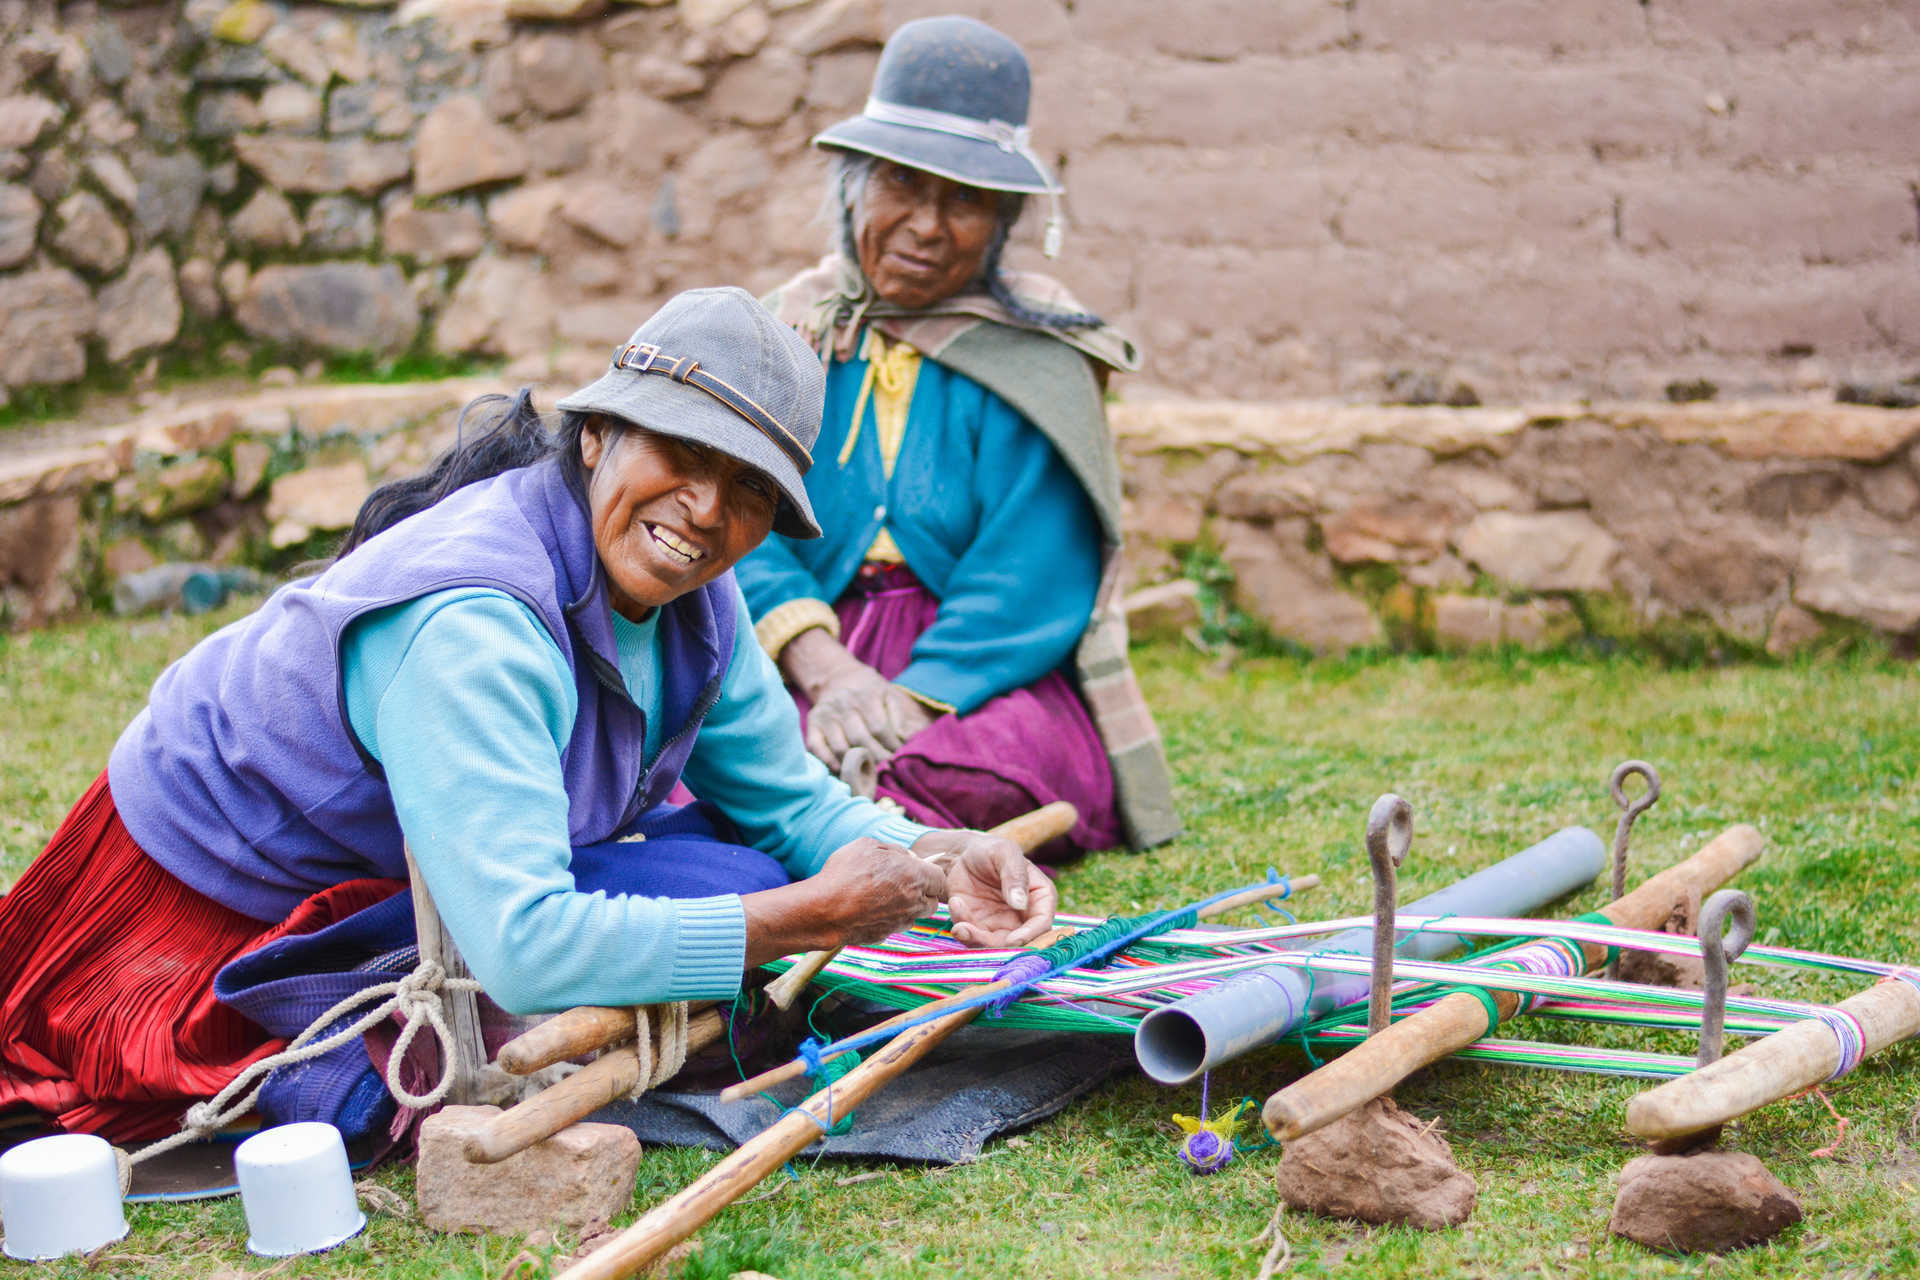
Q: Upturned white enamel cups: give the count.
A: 2